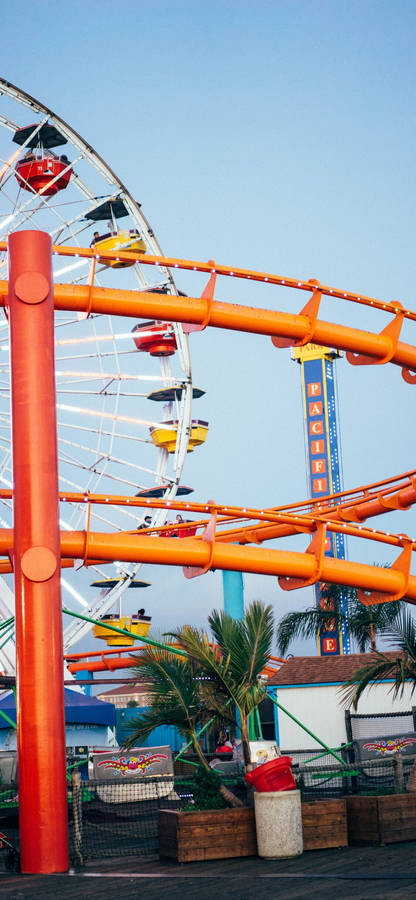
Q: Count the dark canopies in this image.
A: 6